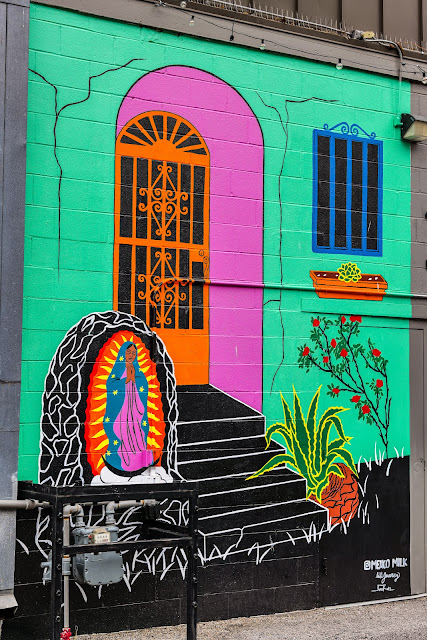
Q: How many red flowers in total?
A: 12